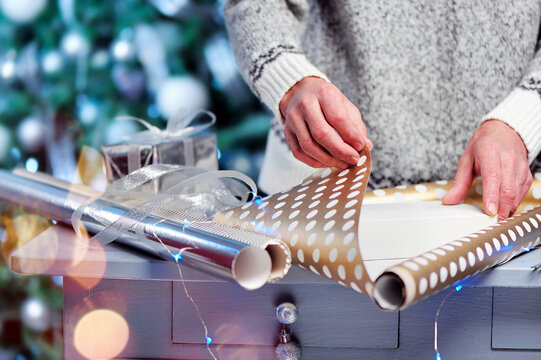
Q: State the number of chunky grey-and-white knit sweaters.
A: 1